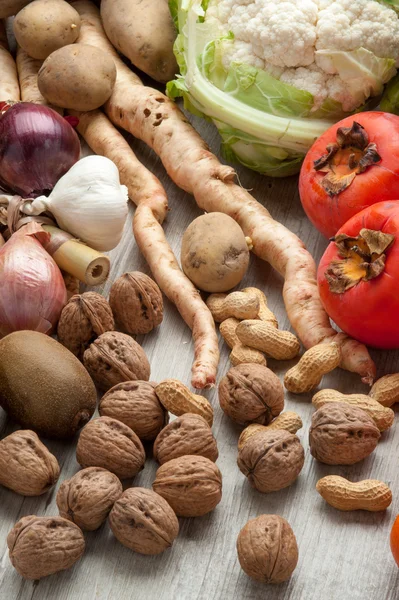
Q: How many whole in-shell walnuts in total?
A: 15